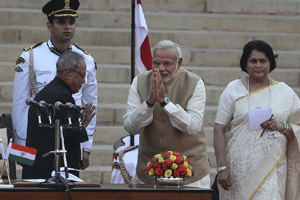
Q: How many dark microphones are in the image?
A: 4